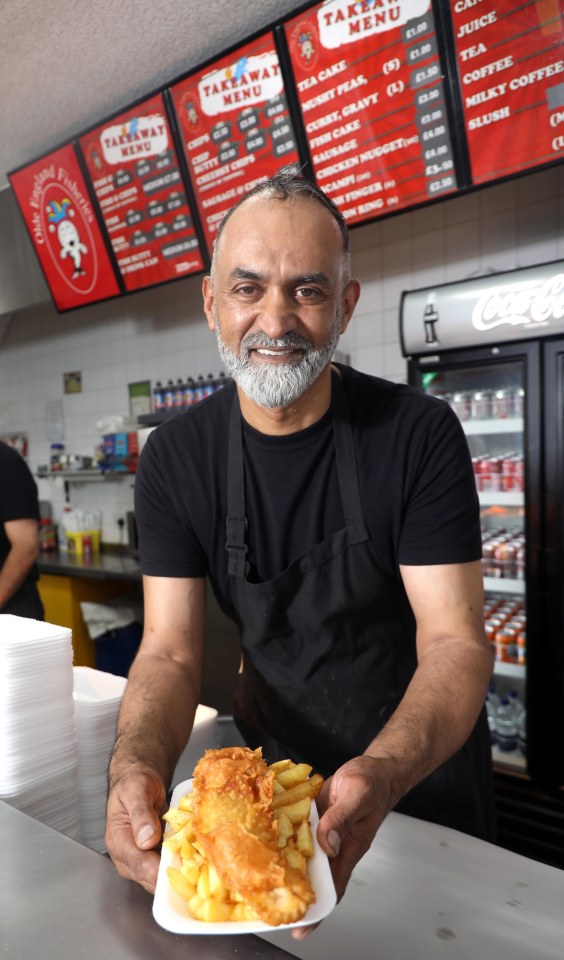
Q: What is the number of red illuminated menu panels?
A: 5